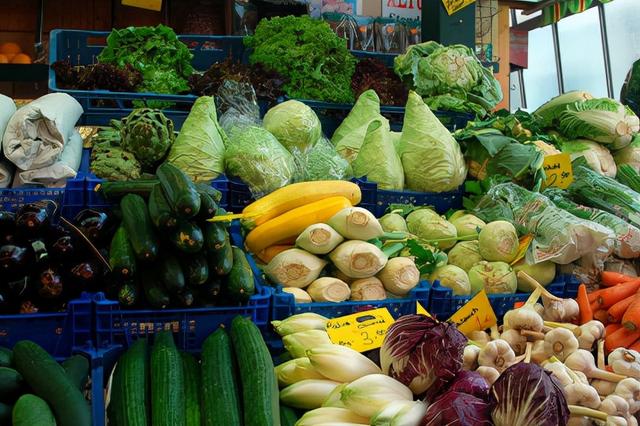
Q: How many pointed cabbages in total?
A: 4